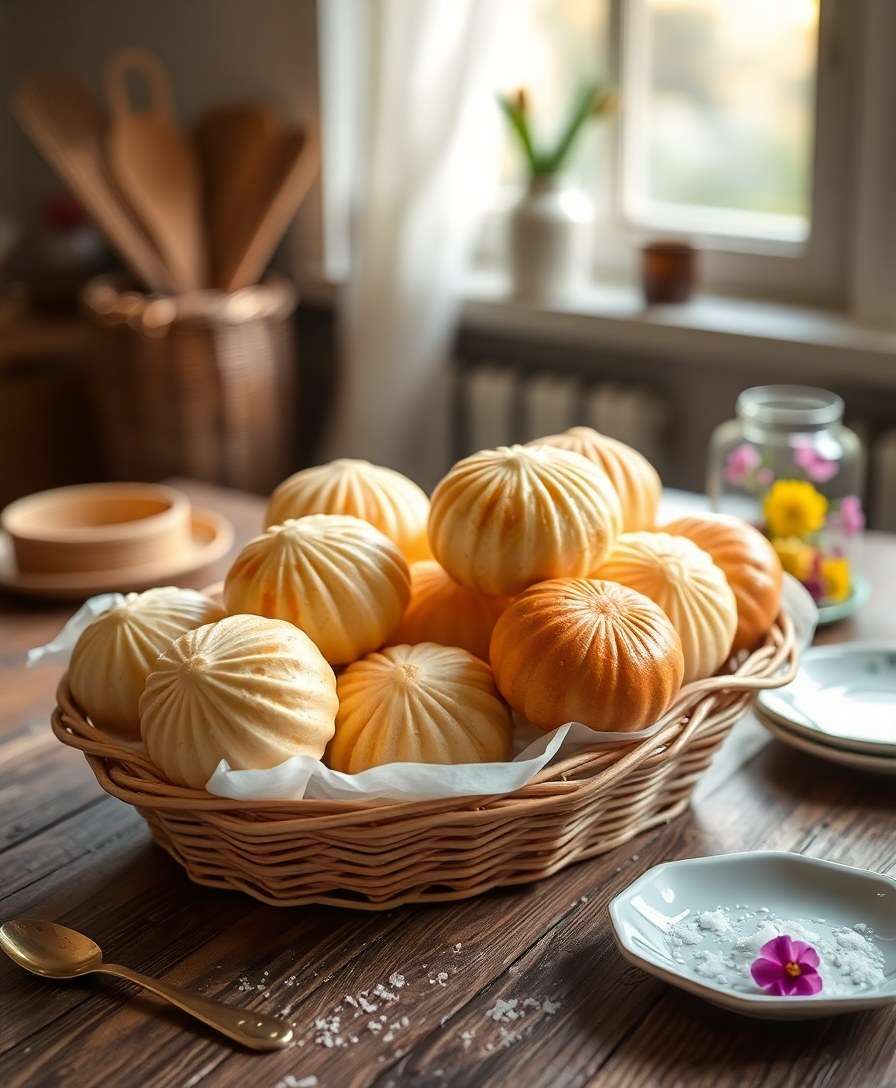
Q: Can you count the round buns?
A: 11